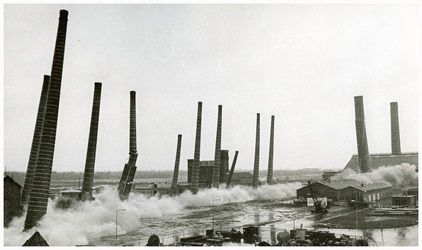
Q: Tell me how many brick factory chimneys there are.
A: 12